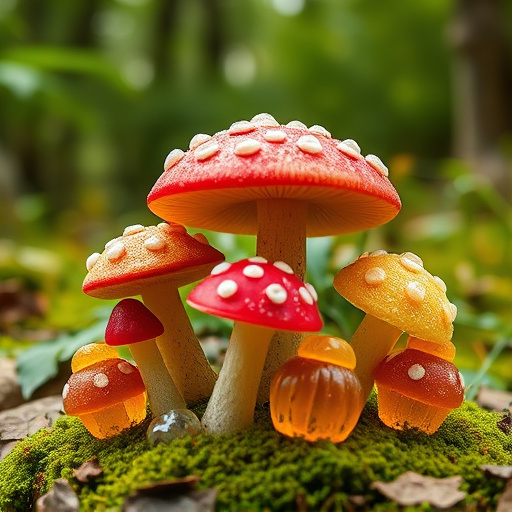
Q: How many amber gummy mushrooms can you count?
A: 3